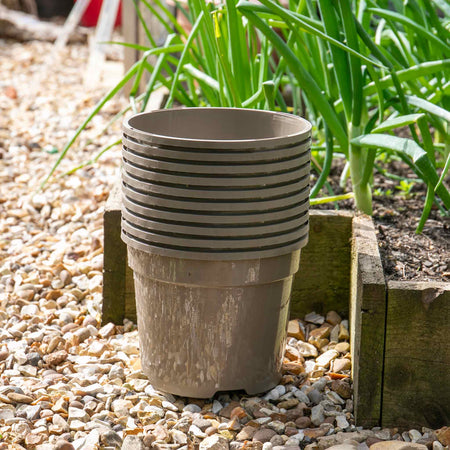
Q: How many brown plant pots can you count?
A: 10